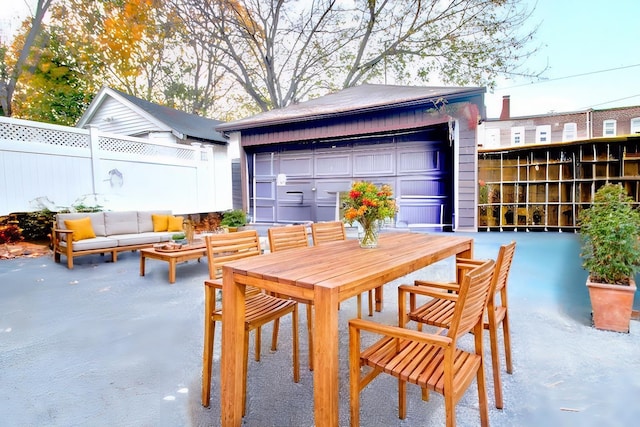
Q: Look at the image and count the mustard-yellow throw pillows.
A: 3